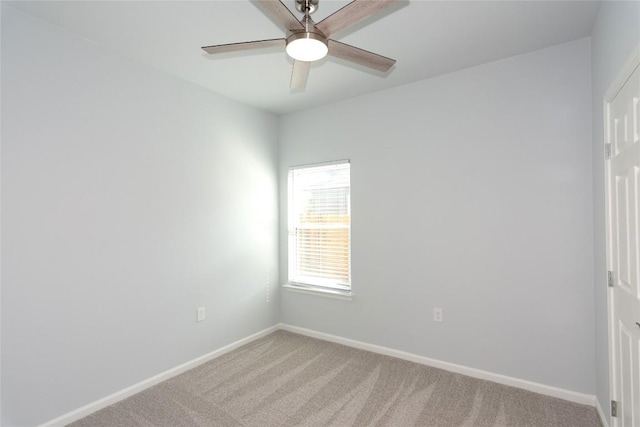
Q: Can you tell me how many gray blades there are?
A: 5